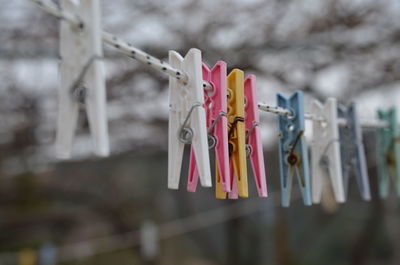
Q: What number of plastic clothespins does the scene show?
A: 9